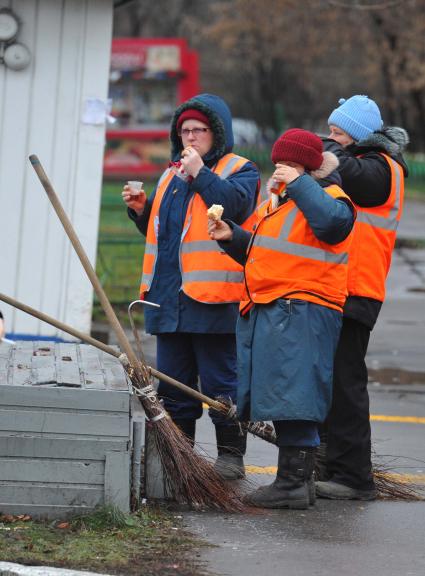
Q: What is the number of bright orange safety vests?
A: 3